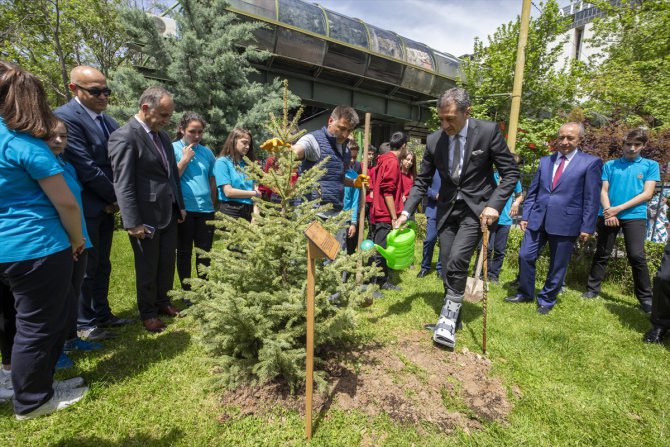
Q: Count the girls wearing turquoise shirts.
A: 4